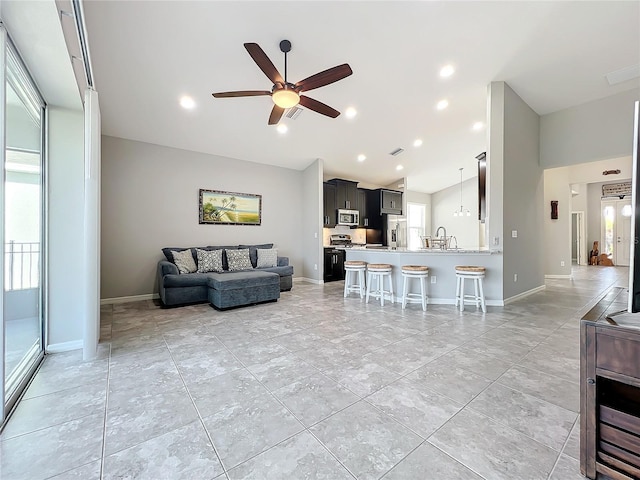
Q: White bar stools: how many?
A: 4